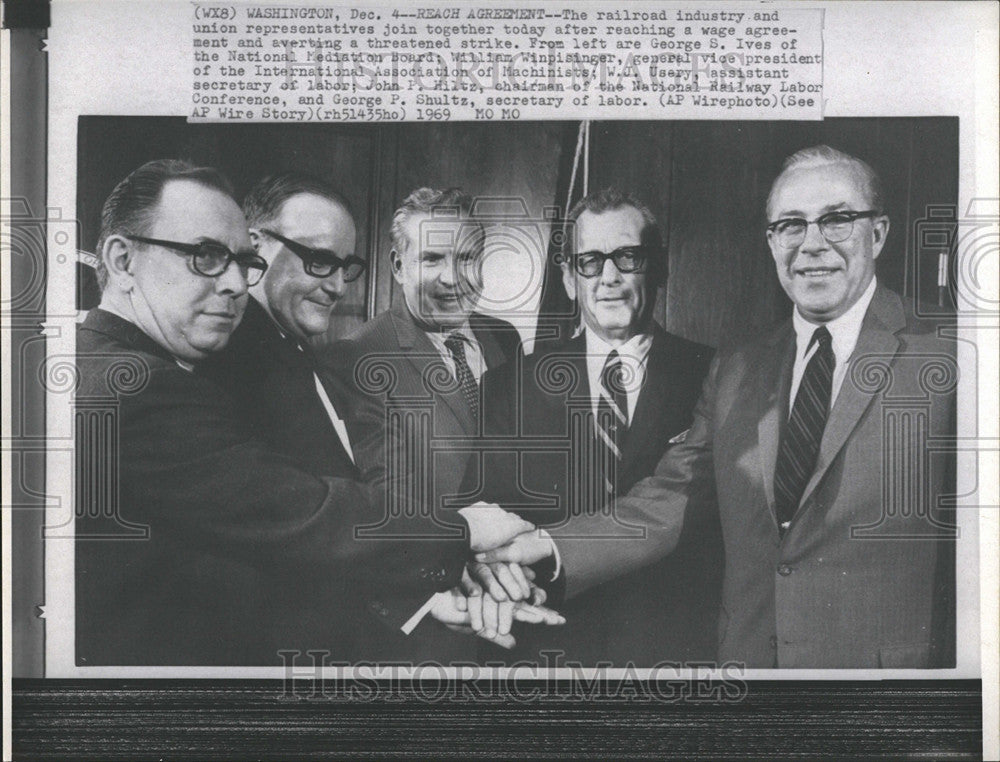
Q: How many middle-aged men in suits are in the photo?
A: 5